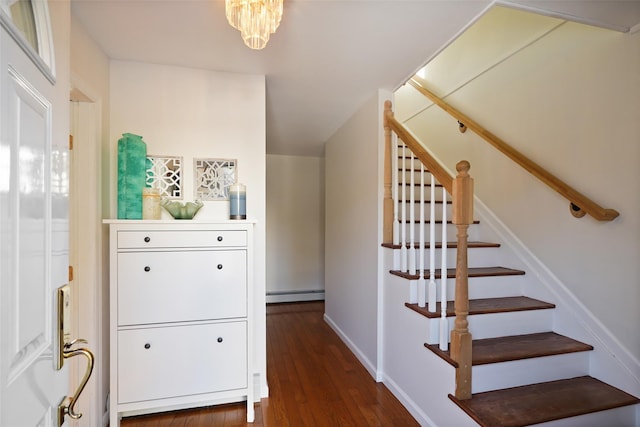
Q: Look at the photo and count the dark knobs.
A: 6